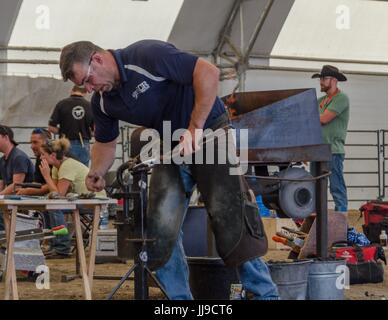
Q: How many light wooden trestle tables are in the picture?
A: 1